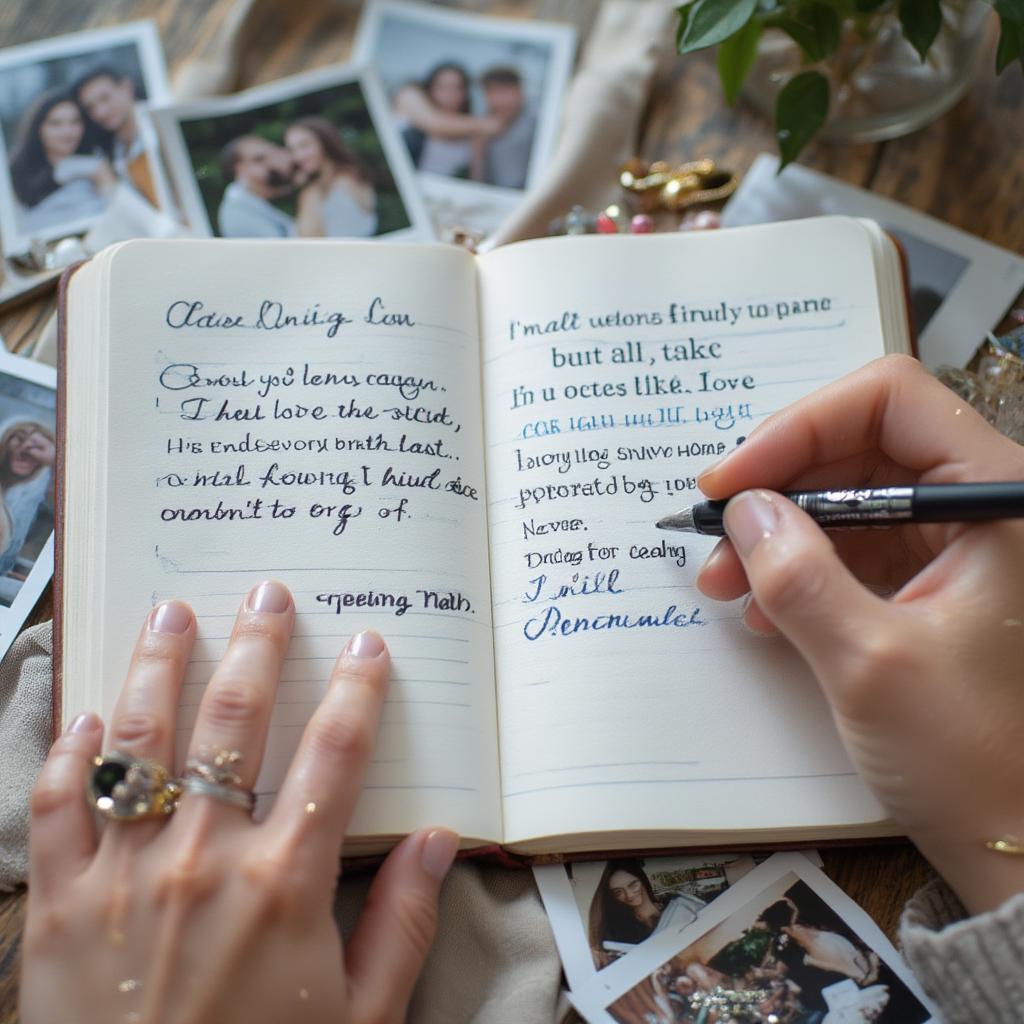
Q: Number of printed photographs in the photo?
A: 7